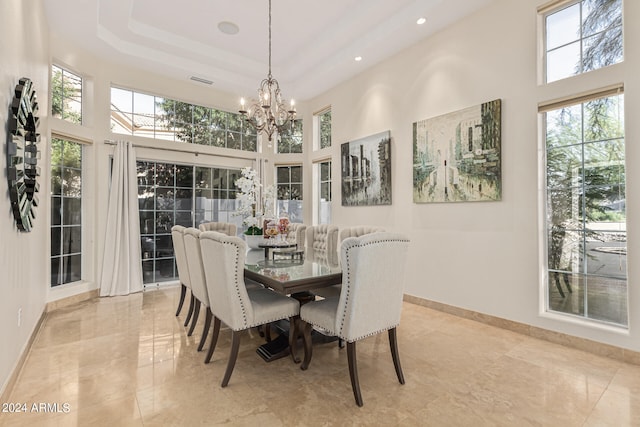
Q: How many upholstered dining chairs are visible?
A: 8